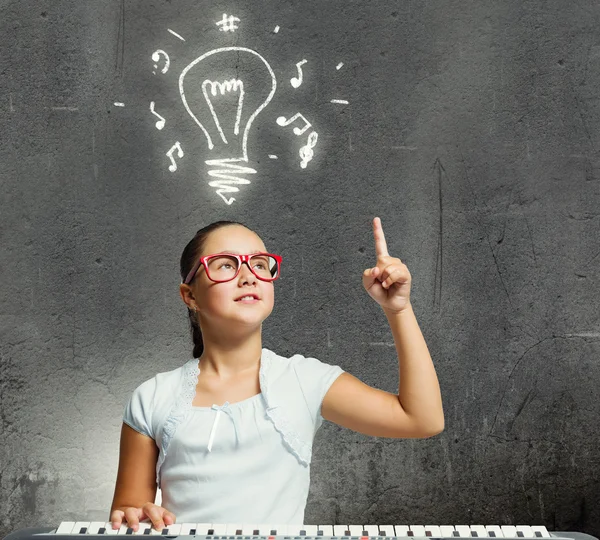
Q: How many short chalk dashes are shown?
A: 6